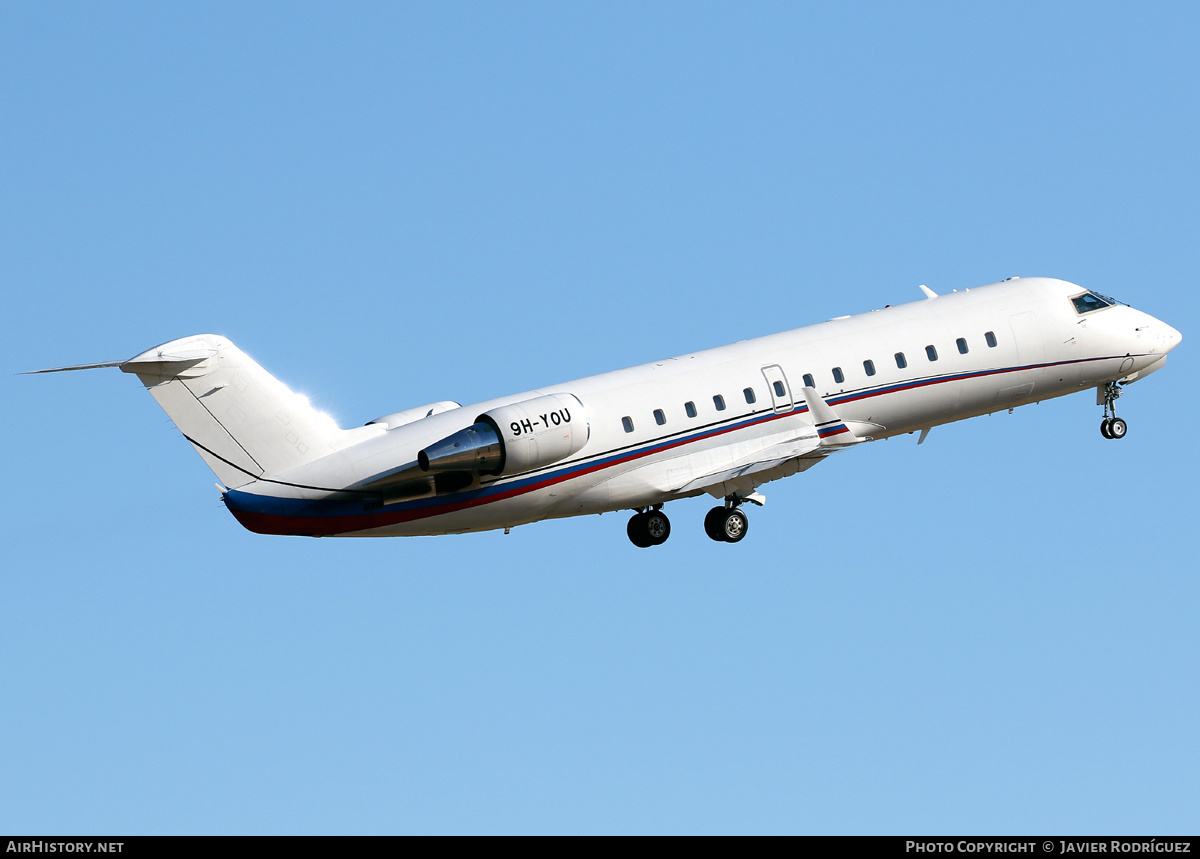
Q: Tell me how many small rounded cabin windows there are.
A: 13